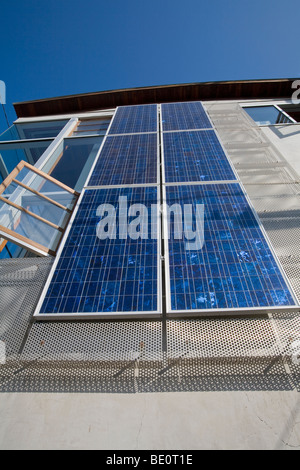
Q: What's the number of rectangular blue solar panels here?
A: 6